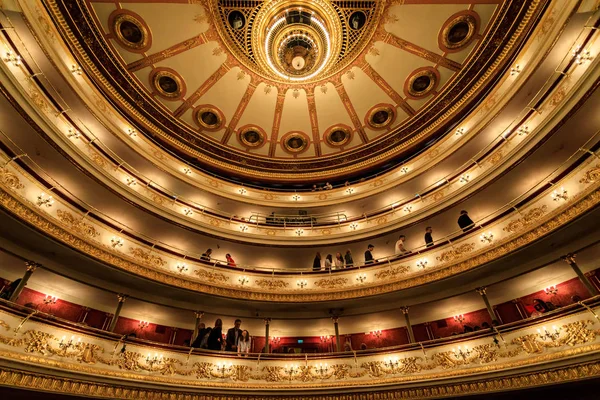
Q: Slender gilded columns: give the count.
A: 8